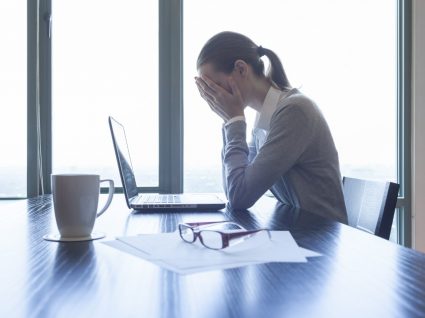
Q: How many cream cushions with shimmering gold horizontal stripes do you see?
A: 0